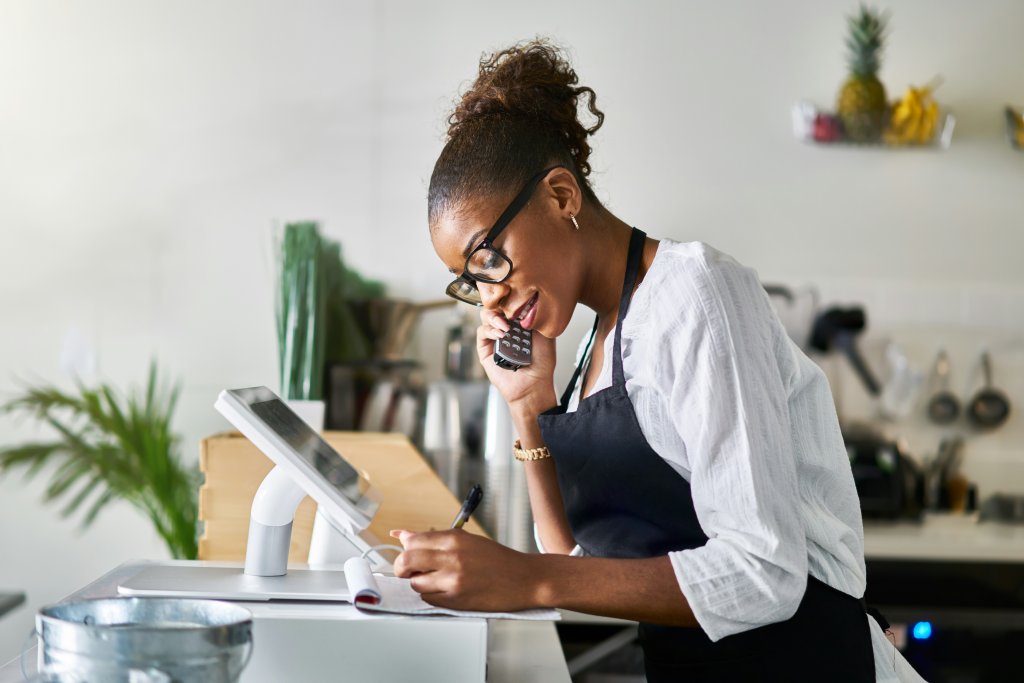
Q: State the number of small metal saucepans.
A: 2